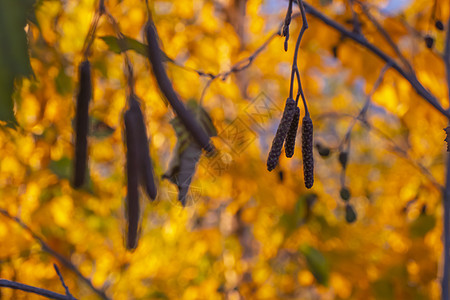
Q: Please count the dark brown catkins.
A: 7